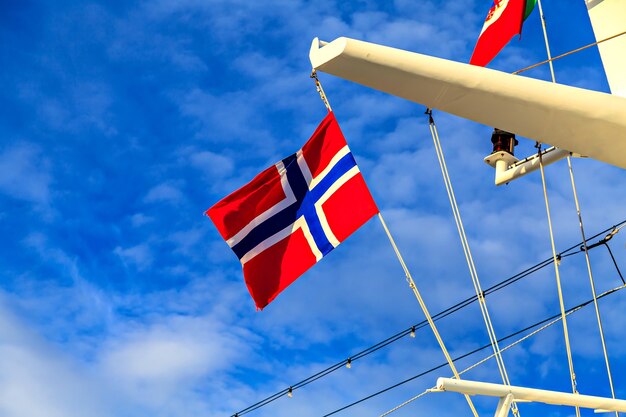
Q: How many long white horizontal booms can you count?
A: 2